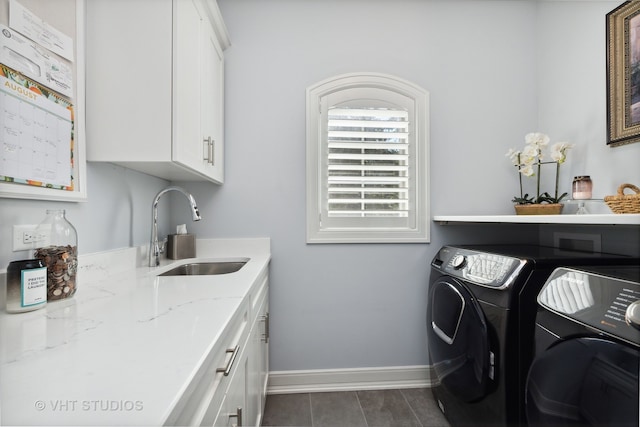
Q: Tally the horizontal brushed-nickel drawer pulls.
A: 1